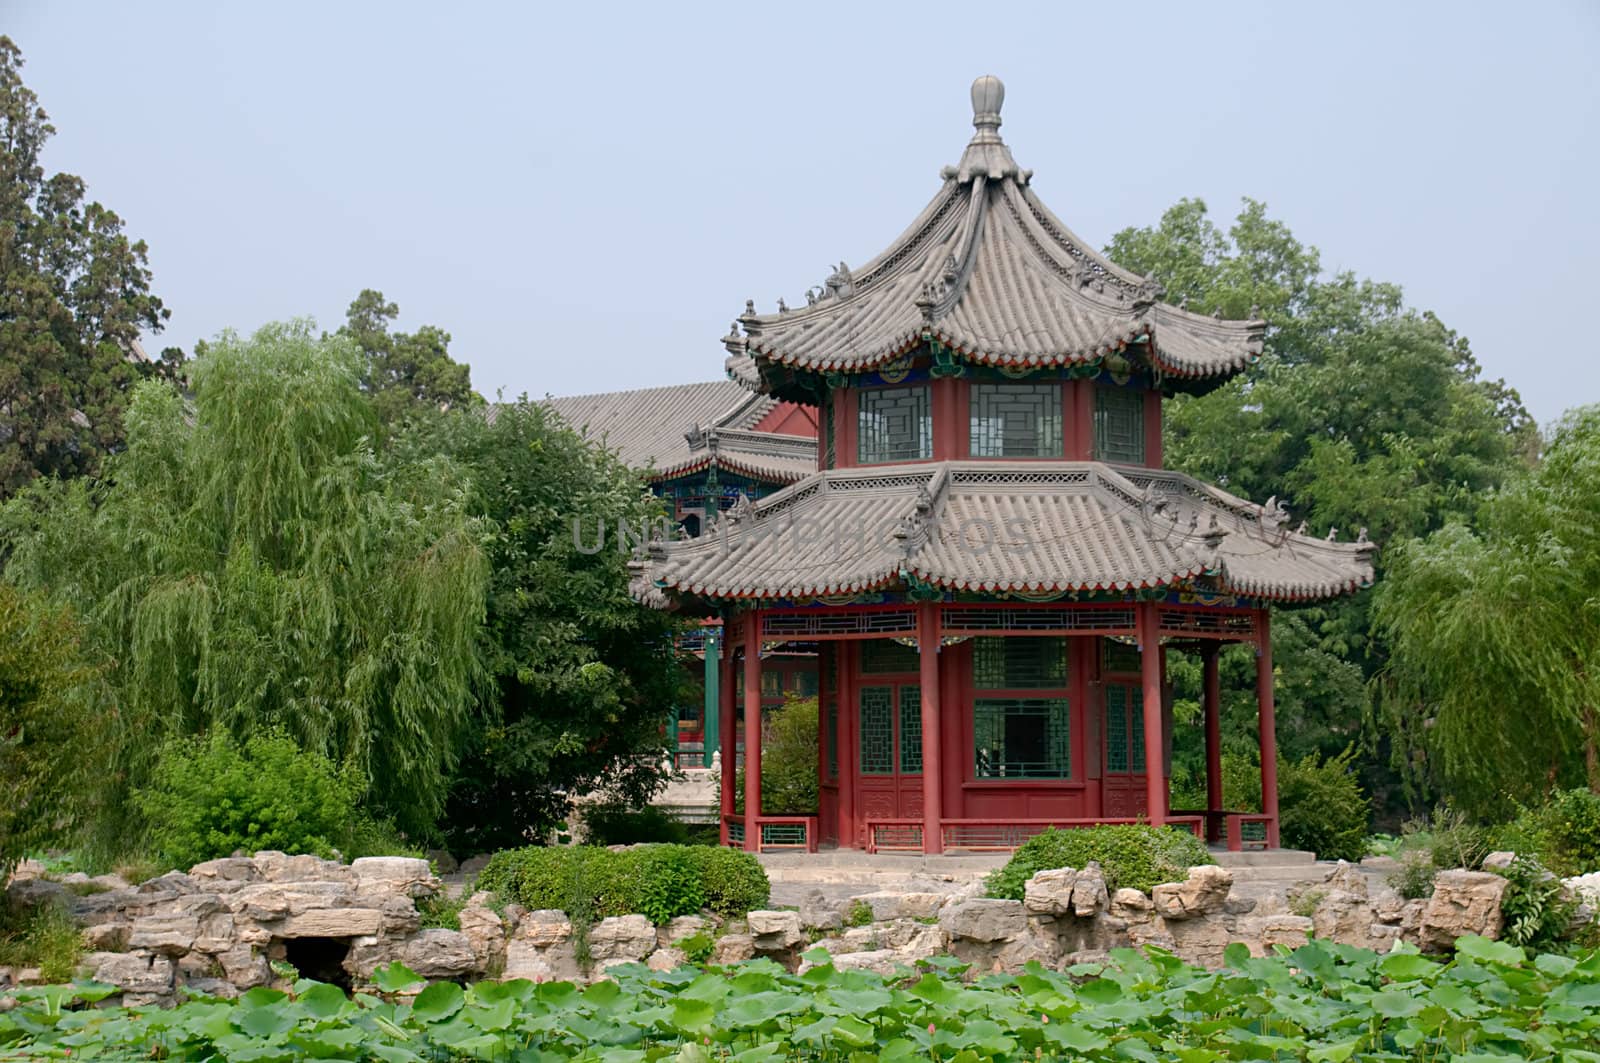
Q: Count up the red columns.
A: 6